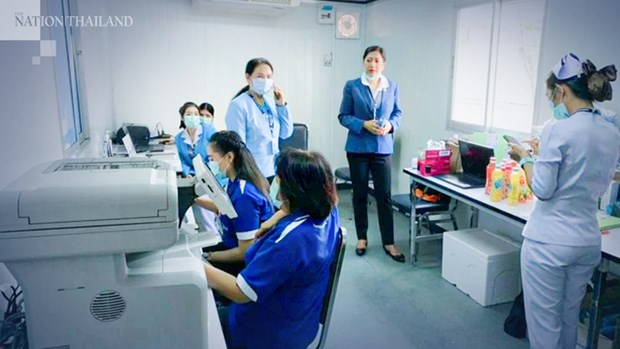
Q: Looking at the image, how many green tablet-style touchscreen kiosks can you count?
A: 0